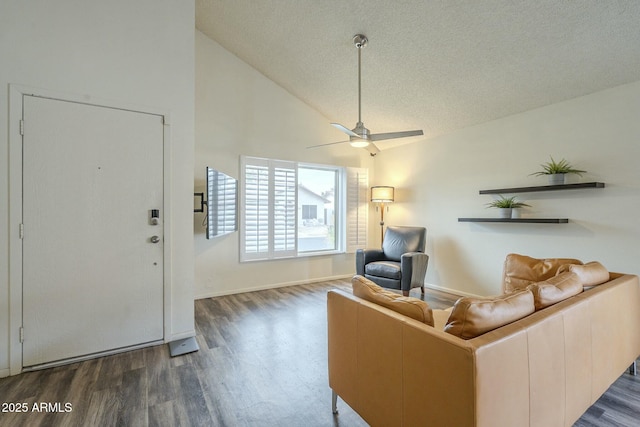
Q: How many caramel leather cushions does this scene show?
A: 5